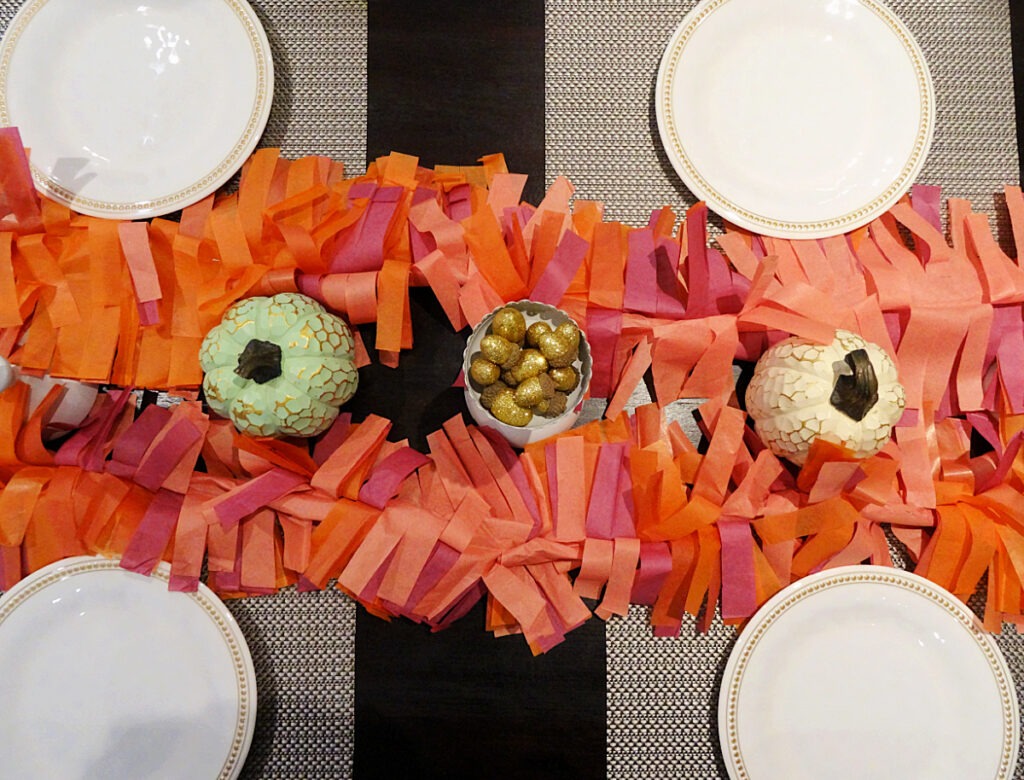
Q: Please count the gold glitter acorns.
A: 11